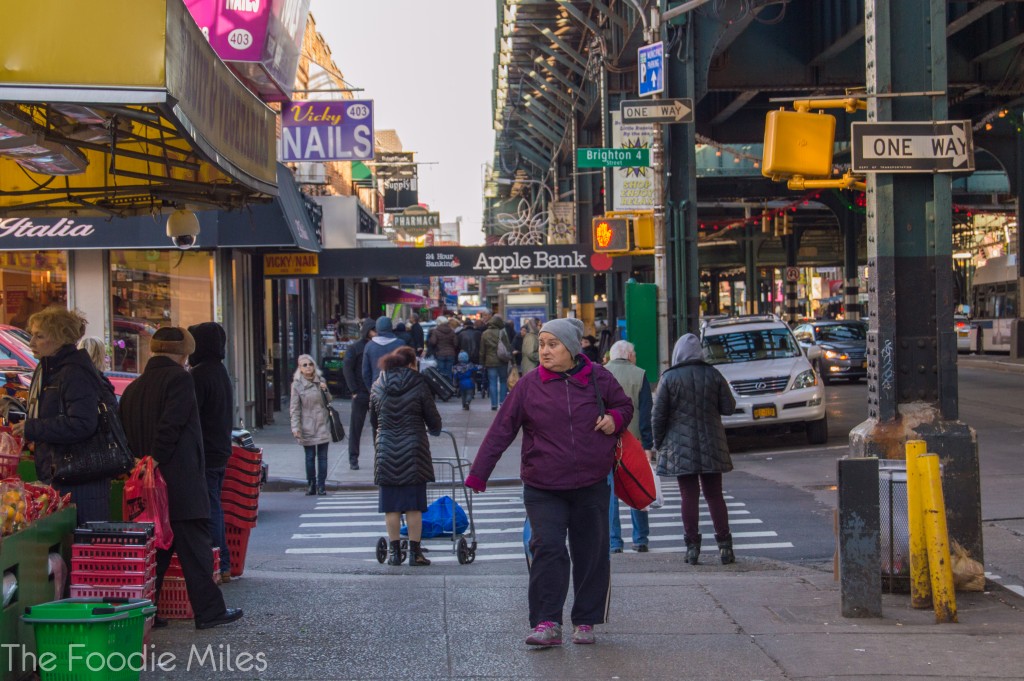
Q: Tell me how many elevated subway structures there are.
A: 1